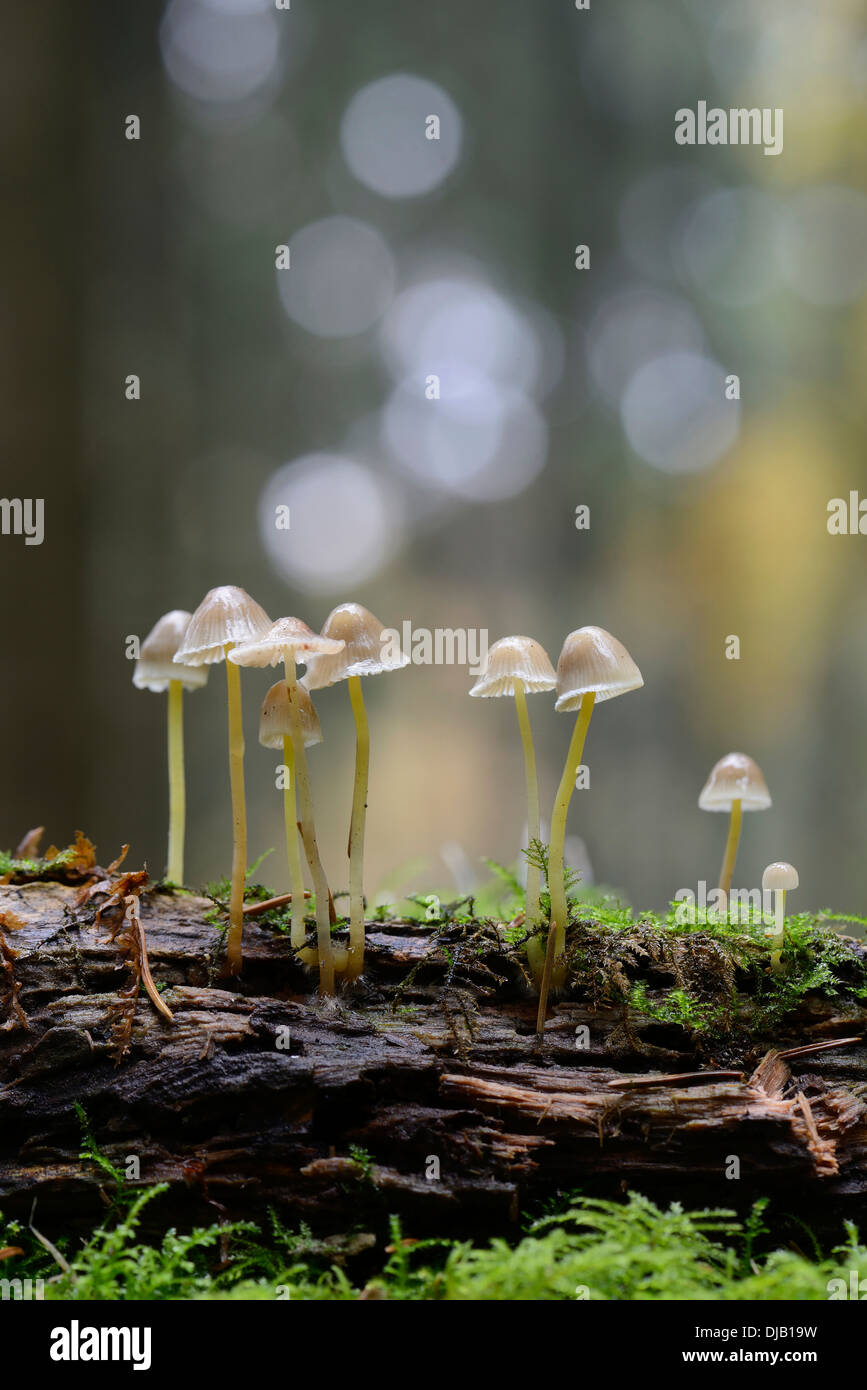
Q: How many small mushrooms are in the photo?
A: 9